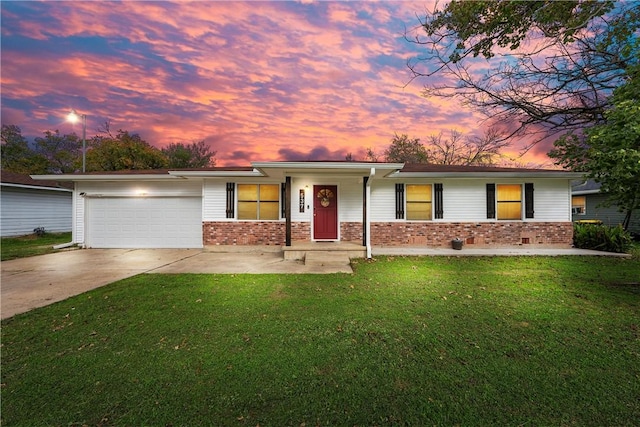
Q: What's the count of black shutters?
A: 6